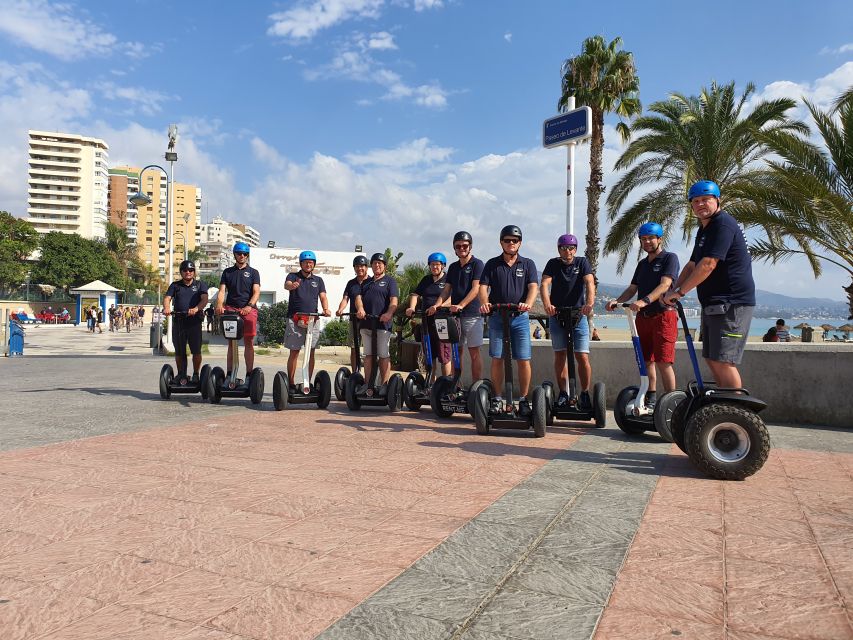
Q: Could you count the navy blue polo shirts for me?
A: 11